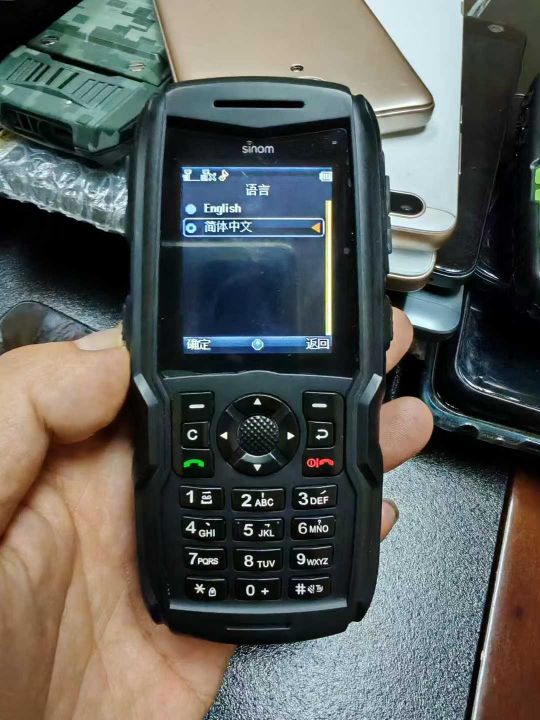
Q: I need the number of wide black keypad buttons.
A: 12